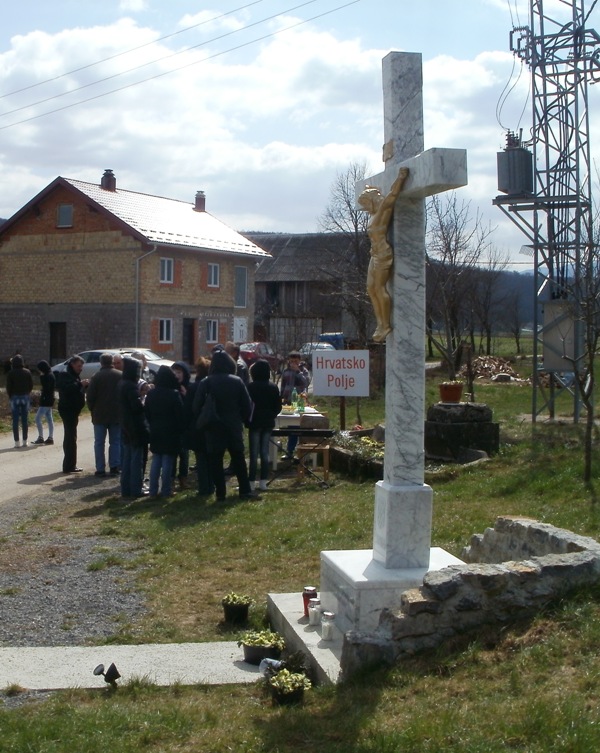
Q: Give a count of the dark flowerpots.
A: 3